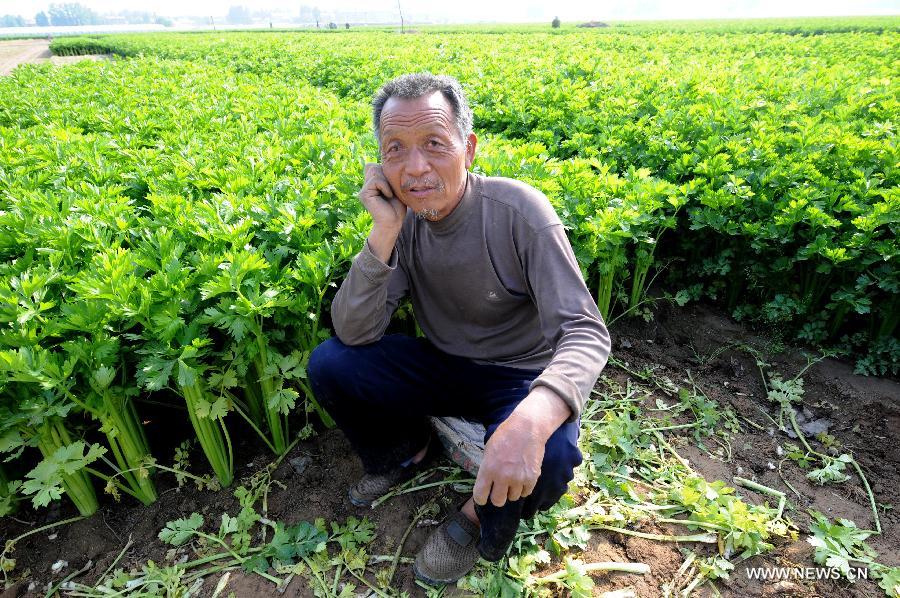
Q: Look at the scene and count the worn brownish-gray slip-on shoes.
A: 2